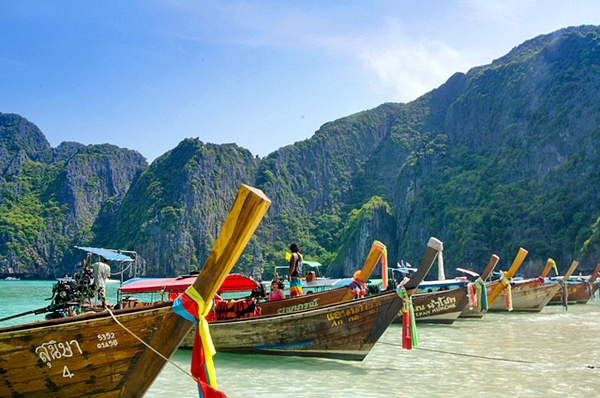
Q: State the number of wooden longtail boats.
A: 8